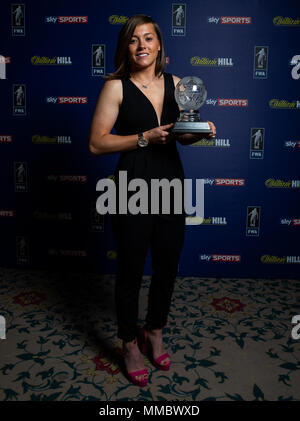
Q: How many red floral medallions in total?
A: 3